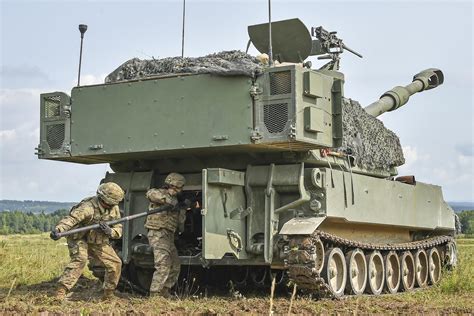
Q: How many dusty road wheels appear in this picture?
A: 7